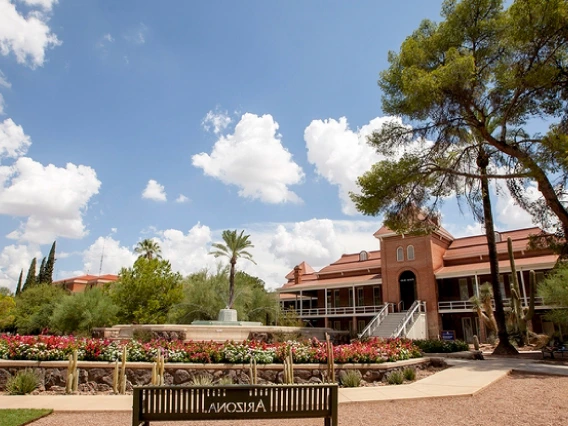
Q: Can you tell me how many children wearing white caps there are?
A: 0